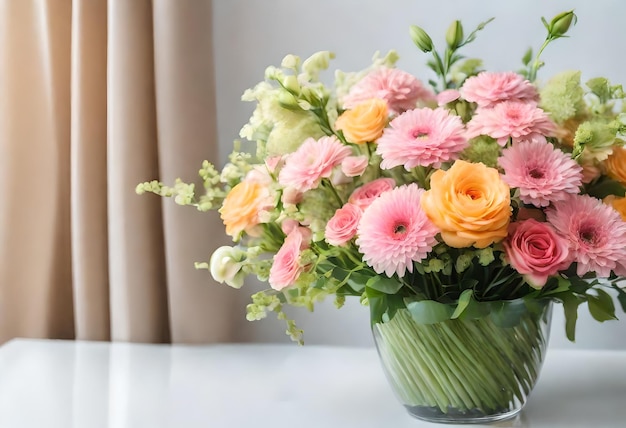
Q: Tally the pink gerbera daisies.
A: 8